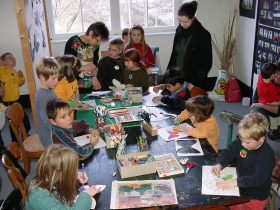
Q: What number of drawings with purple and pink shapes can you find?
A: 1